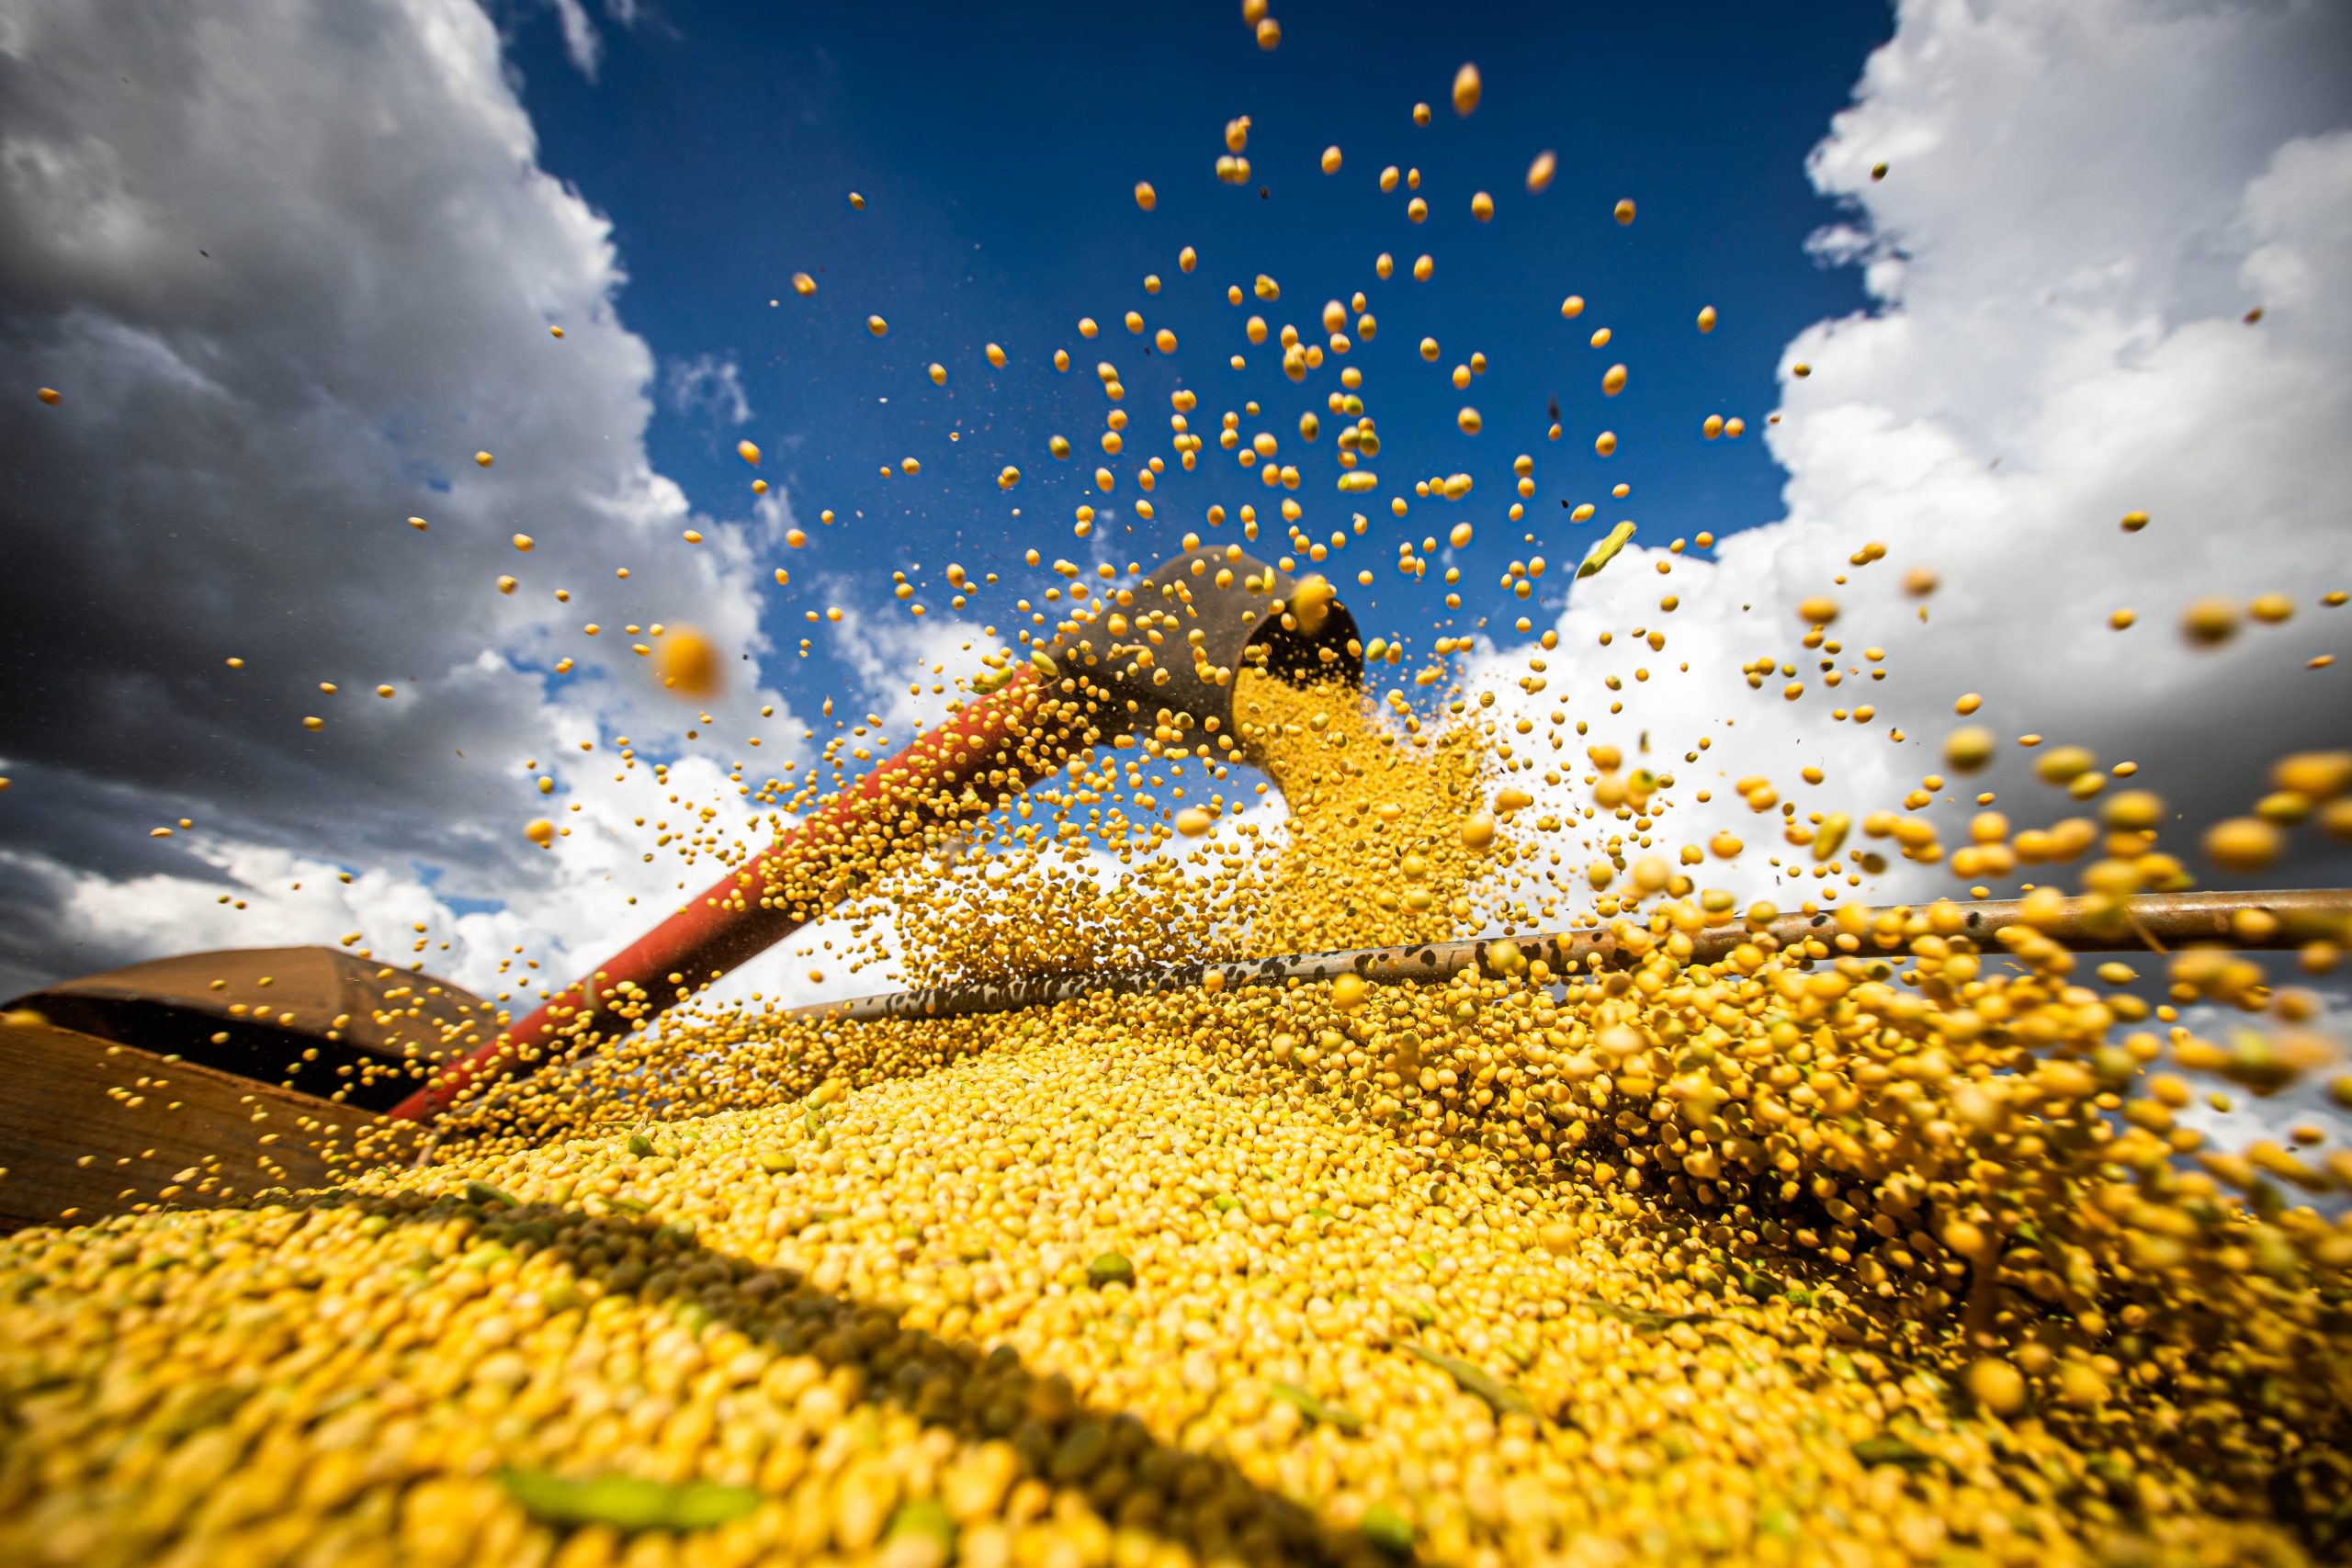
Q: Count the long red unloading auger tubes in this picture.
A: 1